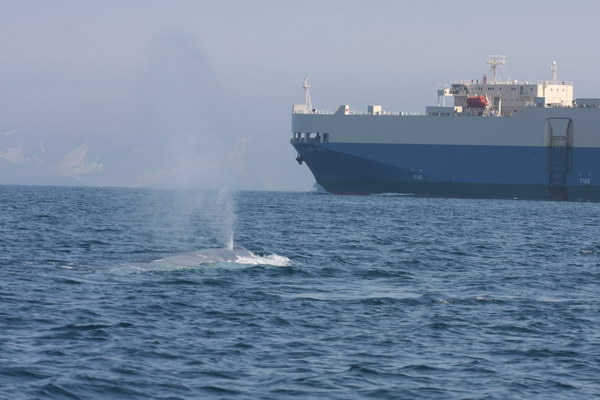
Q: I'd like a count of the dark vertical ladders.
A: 1